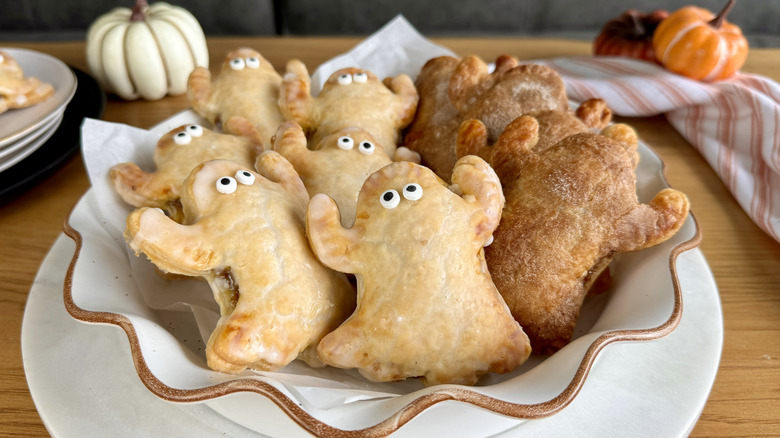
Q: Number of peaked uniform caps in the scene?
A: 0